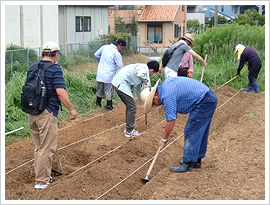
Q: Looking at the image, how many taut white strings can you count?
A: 4